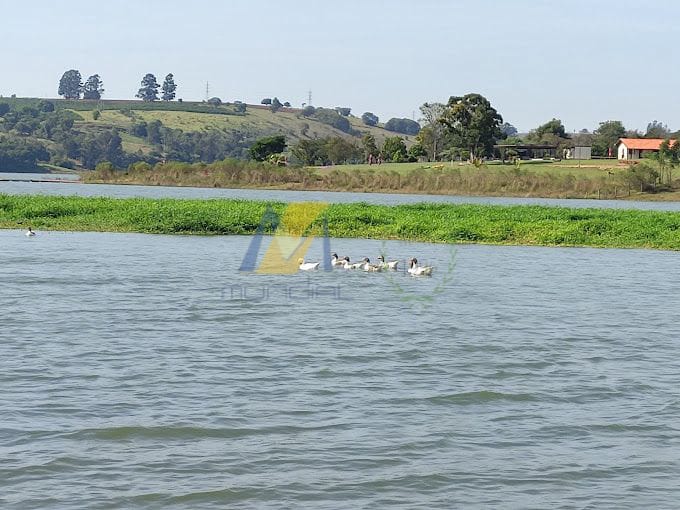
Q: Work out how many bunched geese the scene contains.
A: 6